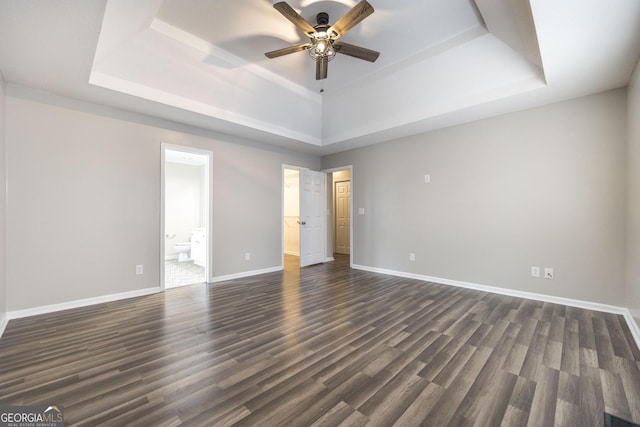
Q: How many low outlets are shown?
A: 5